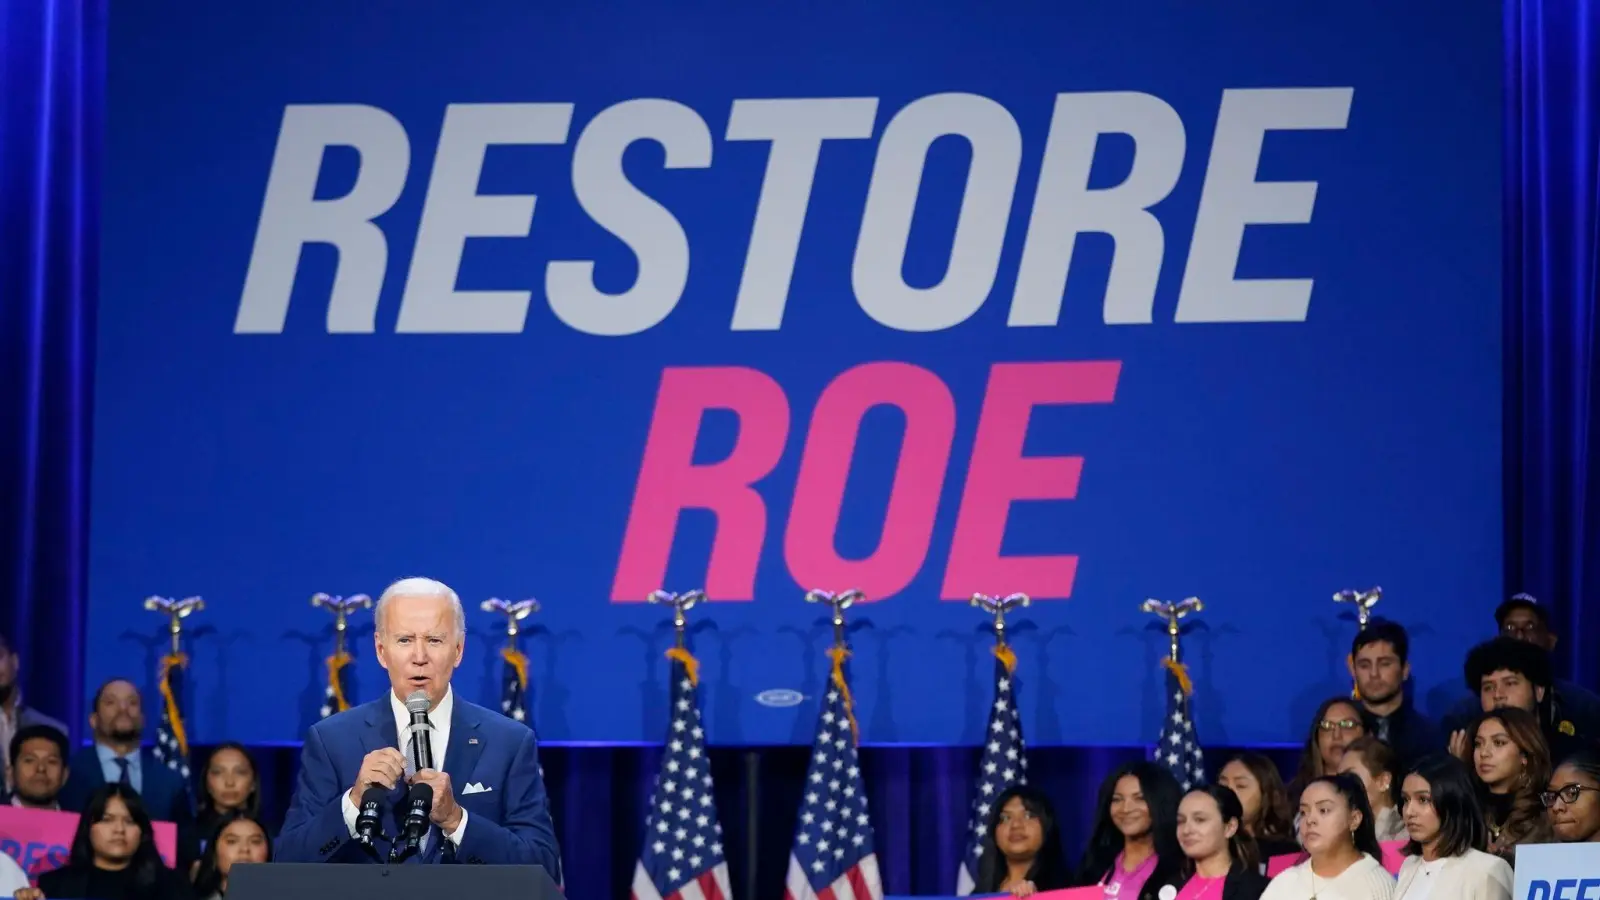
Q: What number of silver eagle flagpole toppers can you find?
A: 8